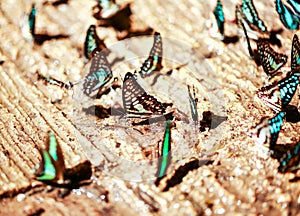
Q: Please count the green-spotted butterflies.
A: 2